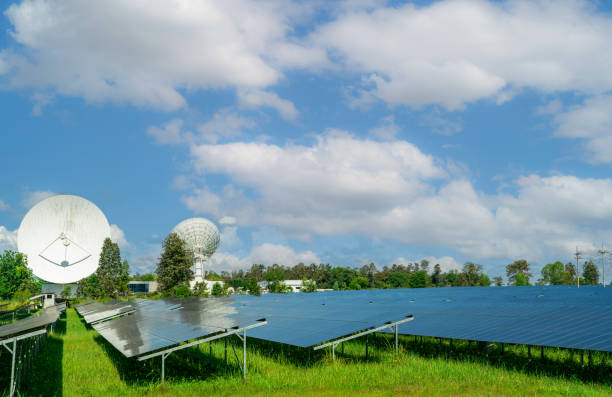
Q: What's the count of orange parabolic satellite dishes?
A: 0